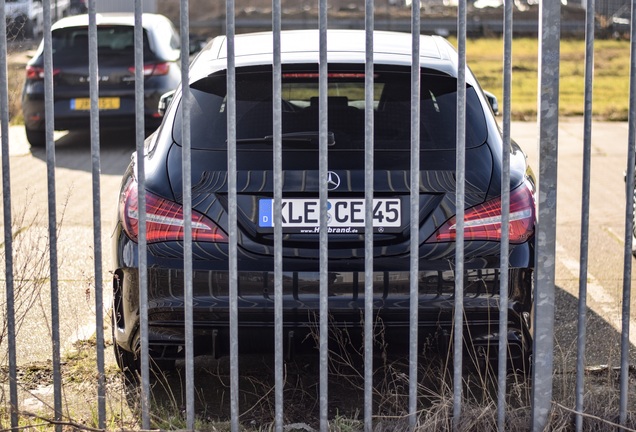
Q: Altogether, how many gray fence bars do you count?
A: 15